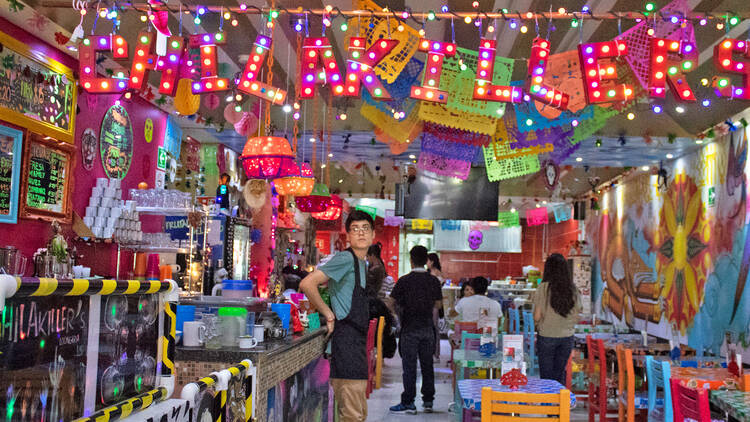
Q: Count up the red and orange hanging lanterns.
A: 4